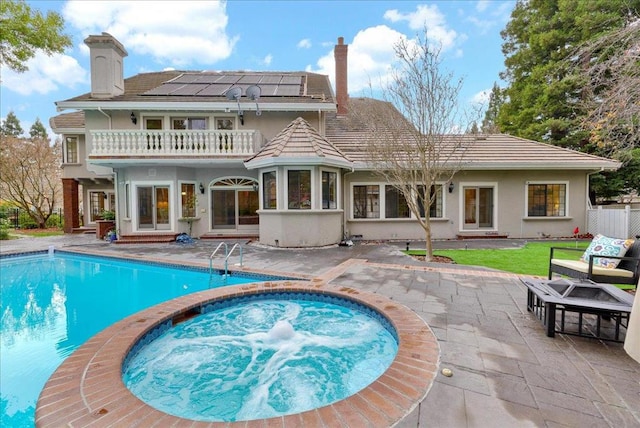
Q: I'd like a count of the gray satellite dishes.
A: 2